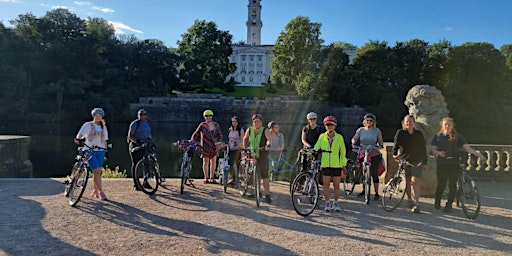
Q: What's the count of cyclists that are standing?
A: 11